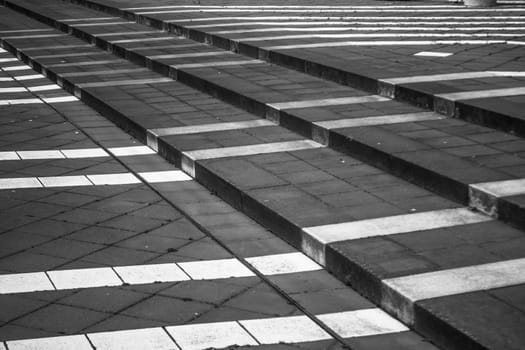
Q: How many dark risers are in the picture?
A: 3